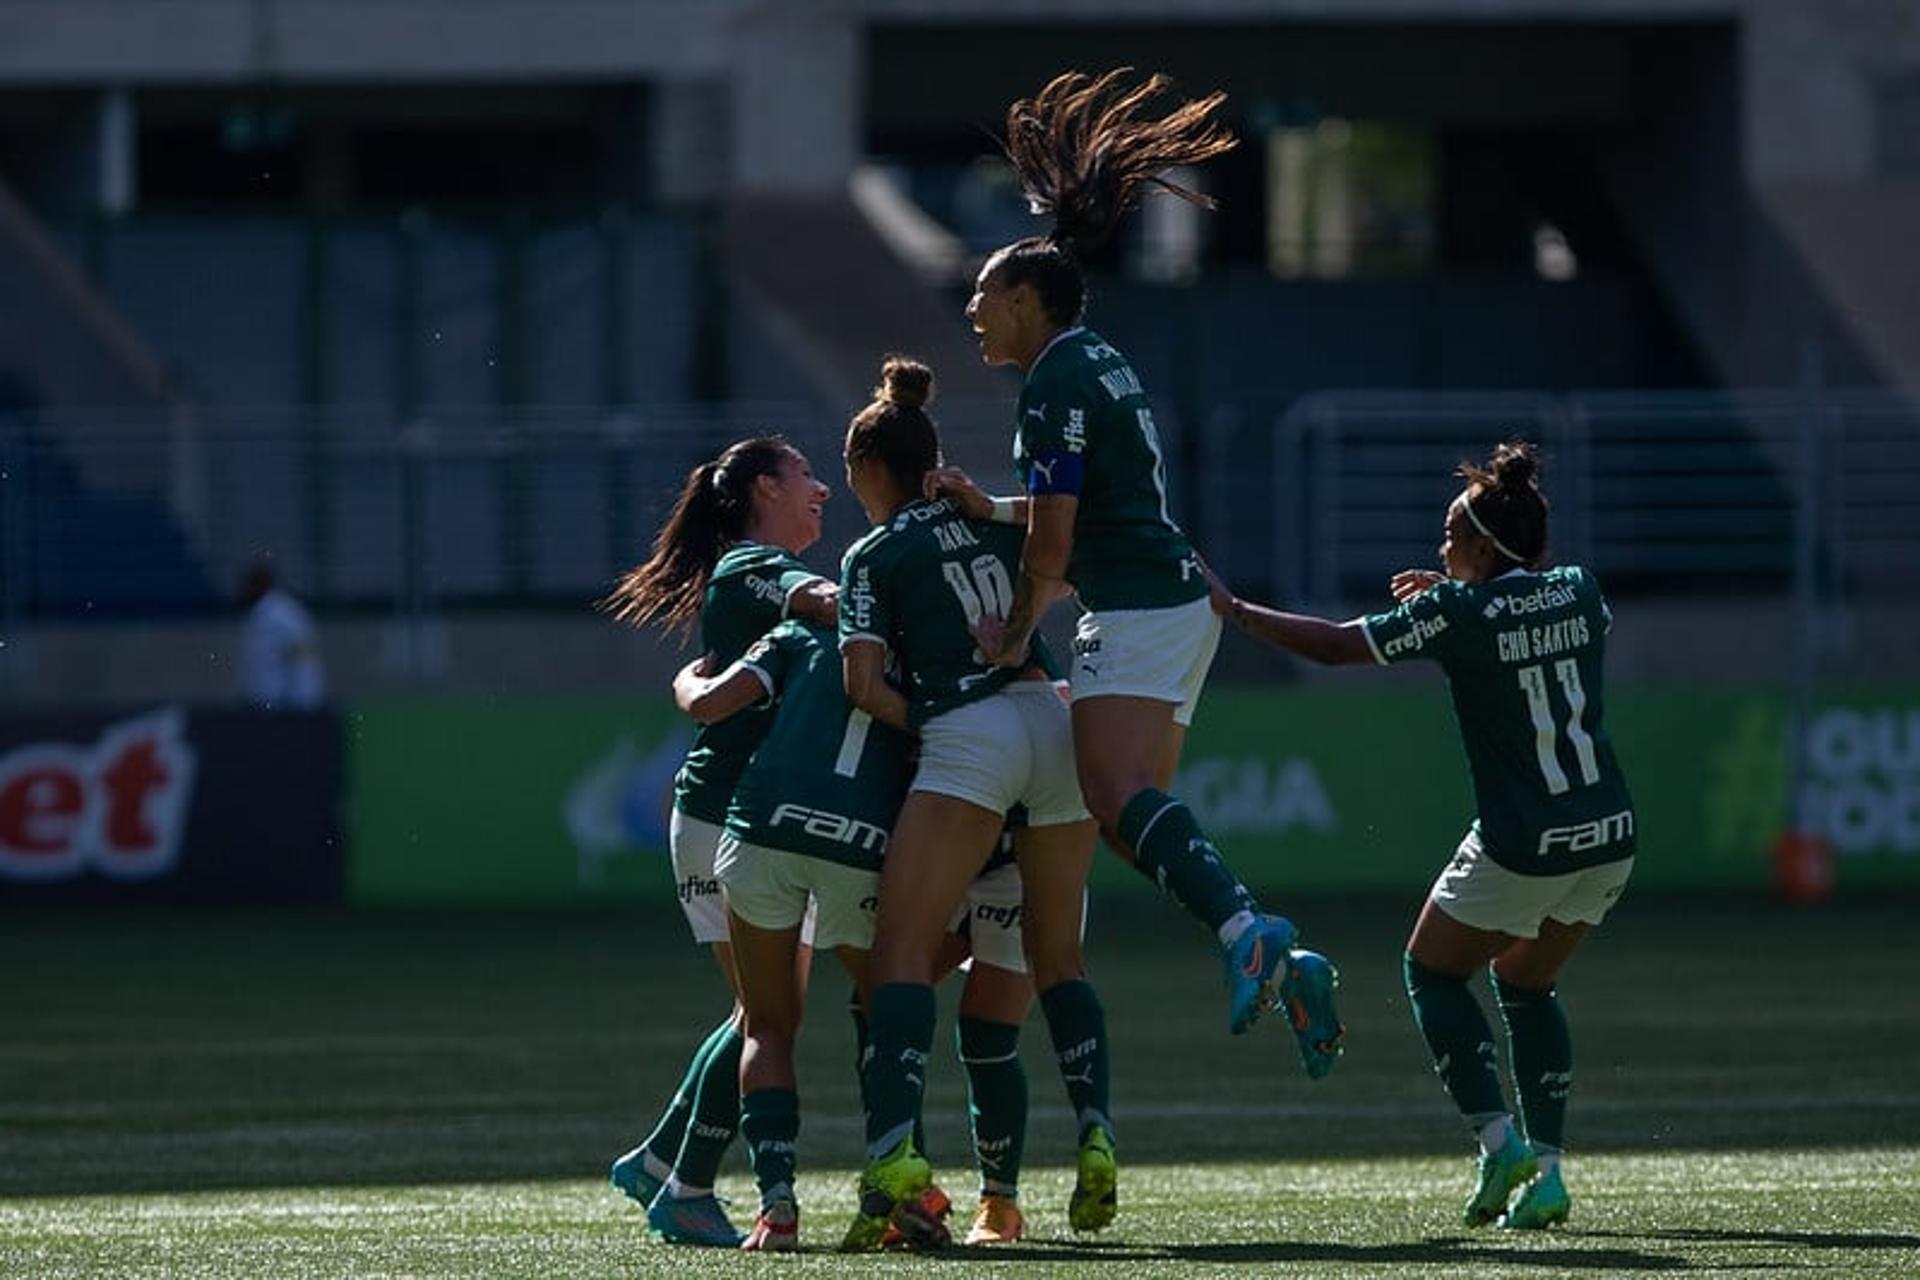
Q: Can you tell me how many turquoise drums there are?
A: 0